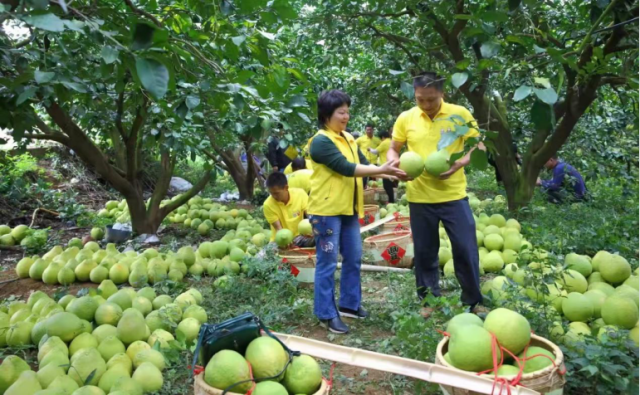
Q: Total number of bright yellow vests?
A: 1